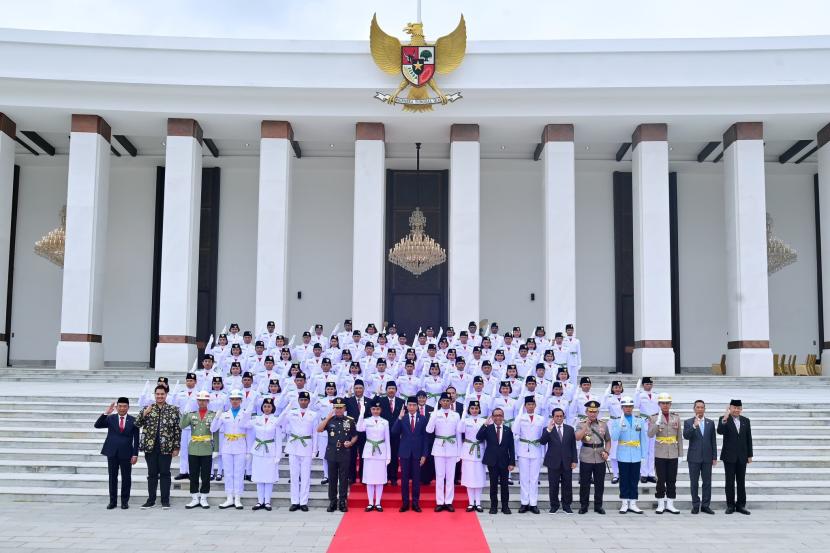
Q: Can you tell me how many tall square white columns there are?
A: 10